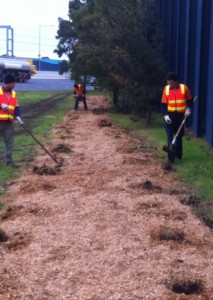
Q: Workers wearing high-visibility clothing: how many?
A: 3